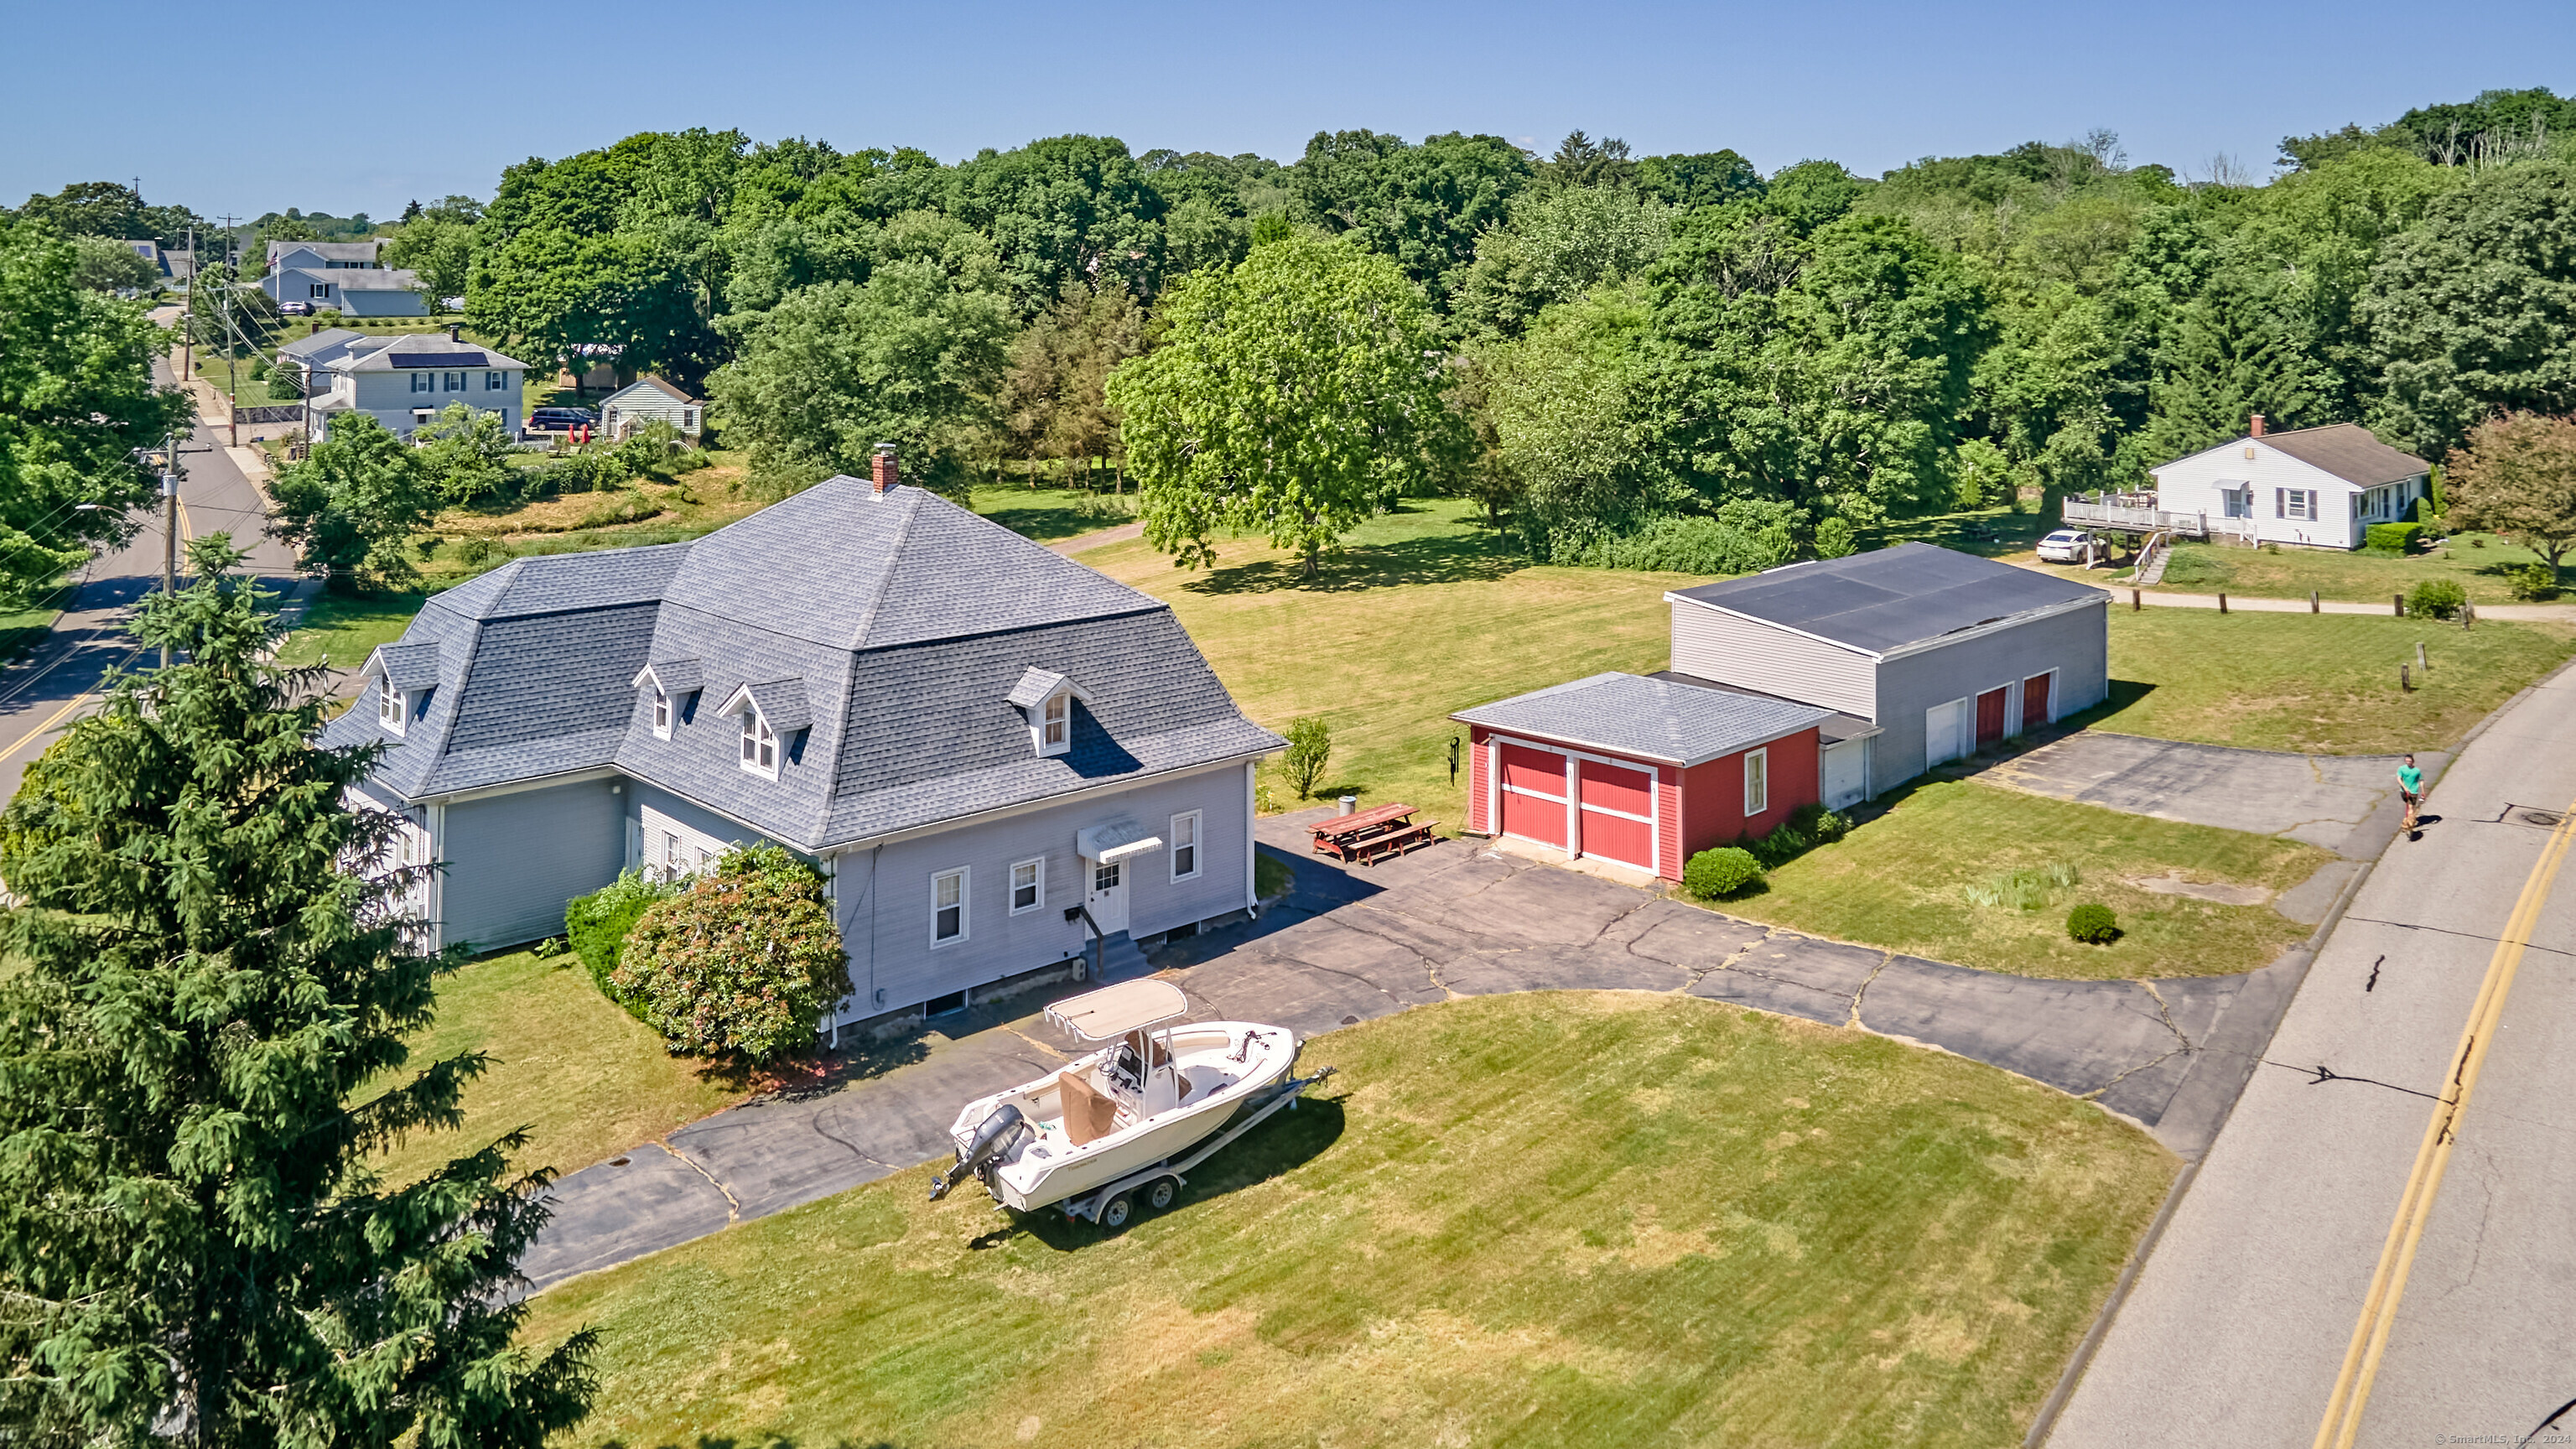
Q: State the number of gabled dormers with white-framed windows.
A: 4